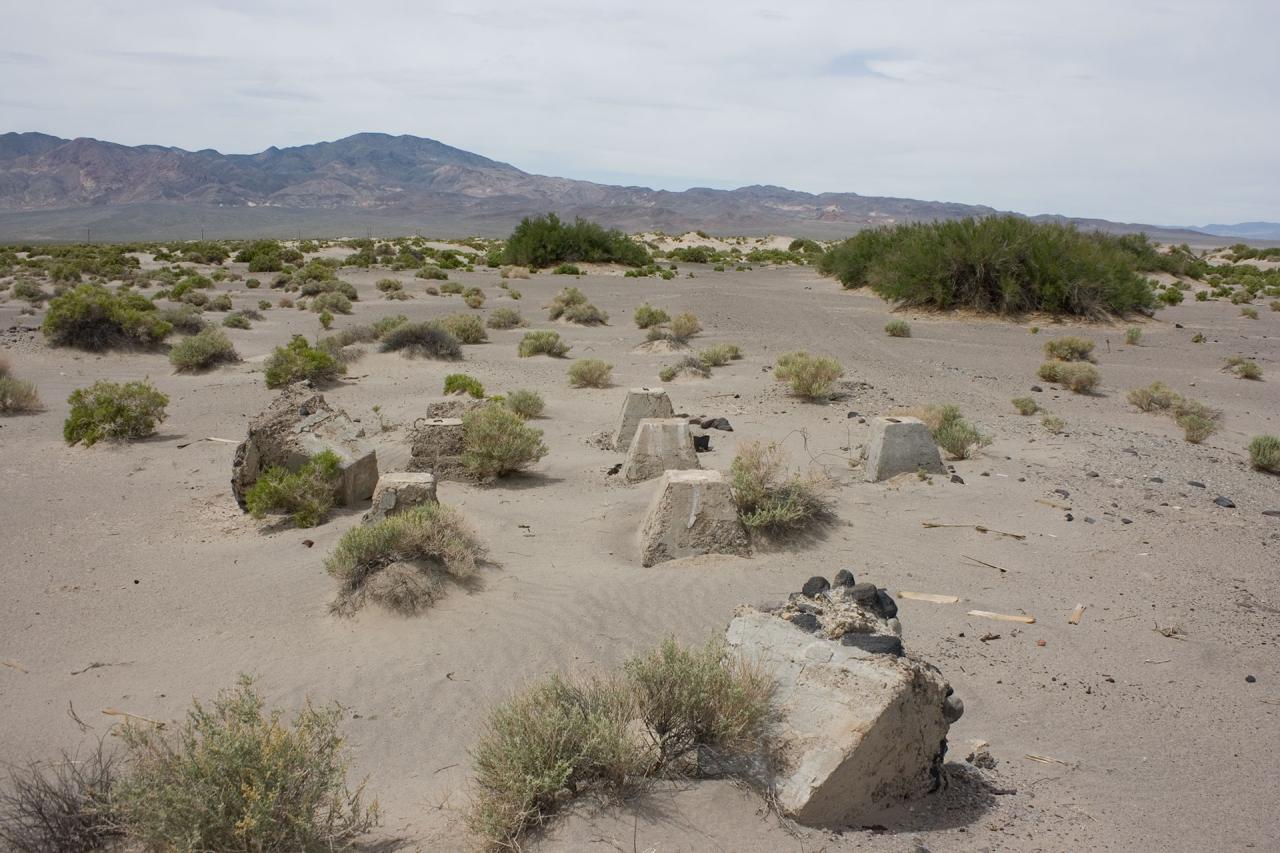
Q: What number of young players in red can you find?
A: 0